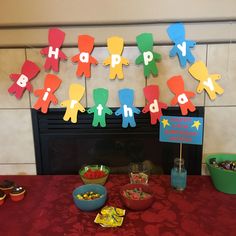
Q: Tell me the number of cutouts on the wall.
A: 13